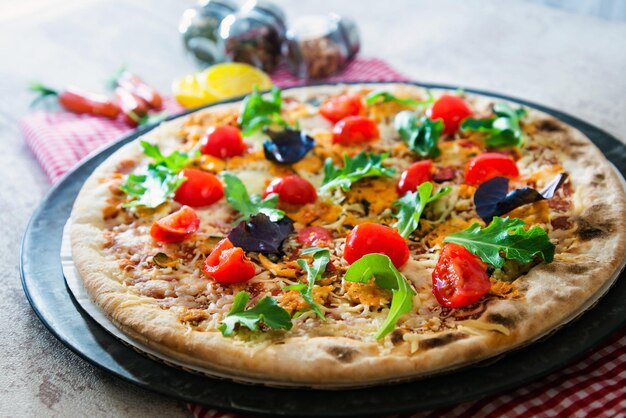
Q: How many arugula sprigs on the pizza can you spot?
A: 12